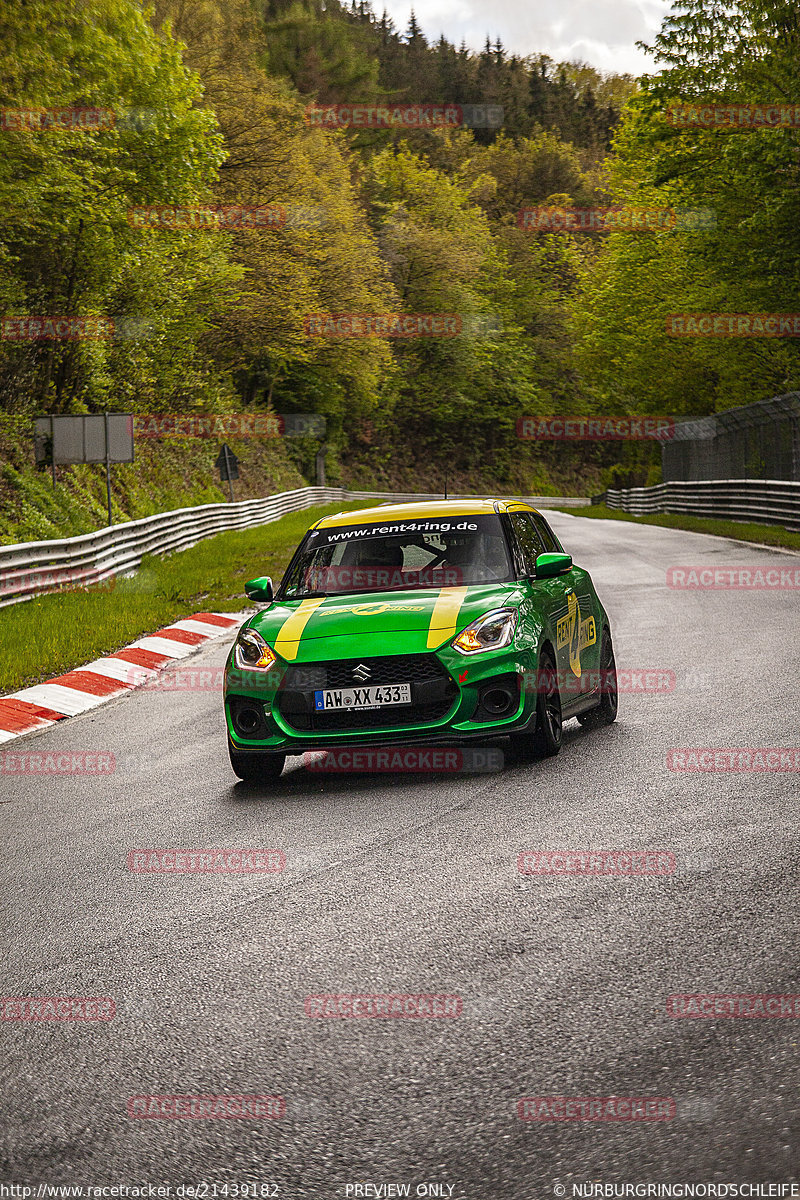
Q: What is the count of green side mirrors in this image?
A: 2